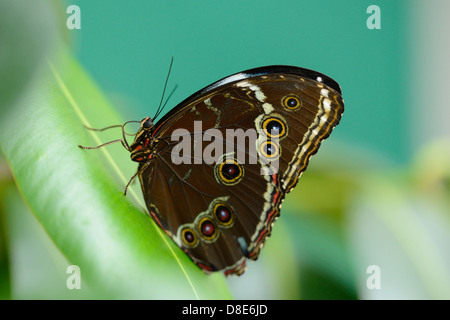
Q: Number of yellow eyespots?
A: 7